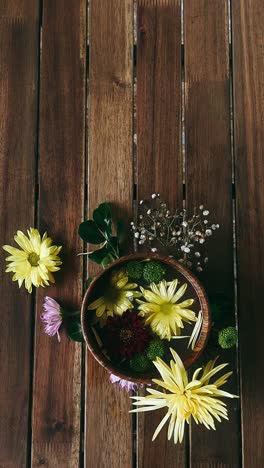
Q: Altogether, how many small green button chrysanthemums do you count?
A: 5